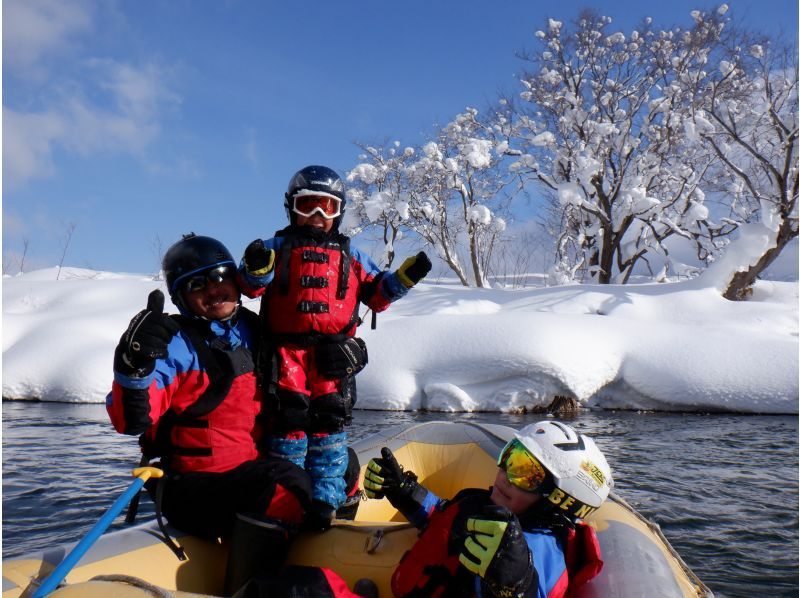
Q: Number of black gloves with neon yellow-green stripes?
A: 2